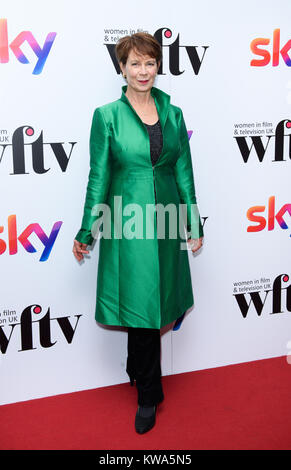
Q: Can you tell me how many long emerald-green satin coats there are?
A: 1